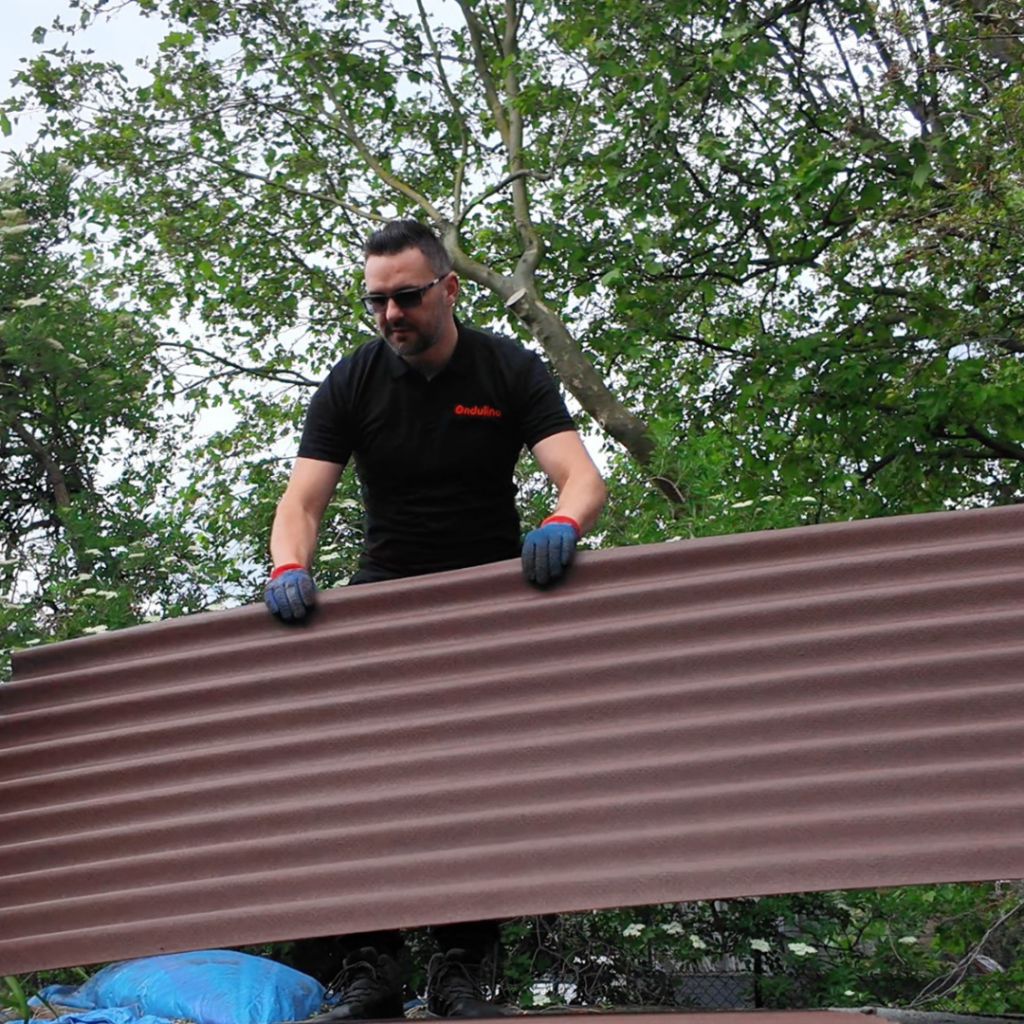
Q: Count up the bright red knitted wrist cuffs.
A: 2